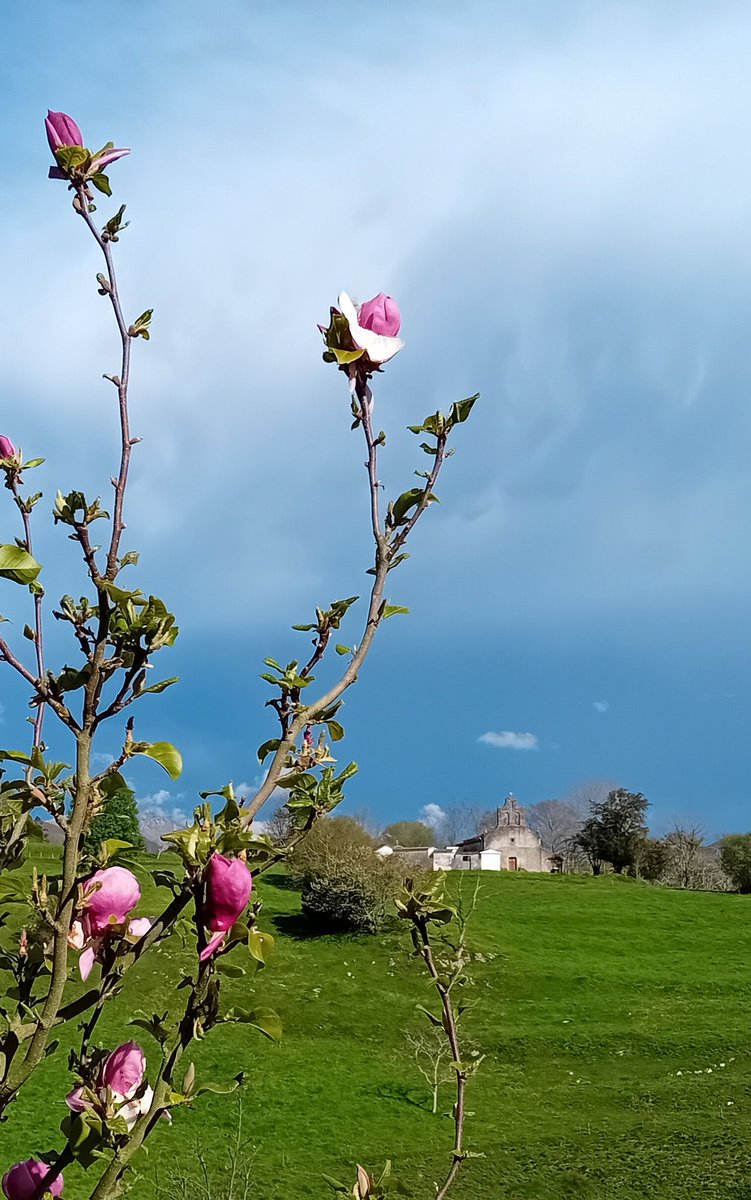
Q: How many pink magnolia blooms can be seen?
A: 7